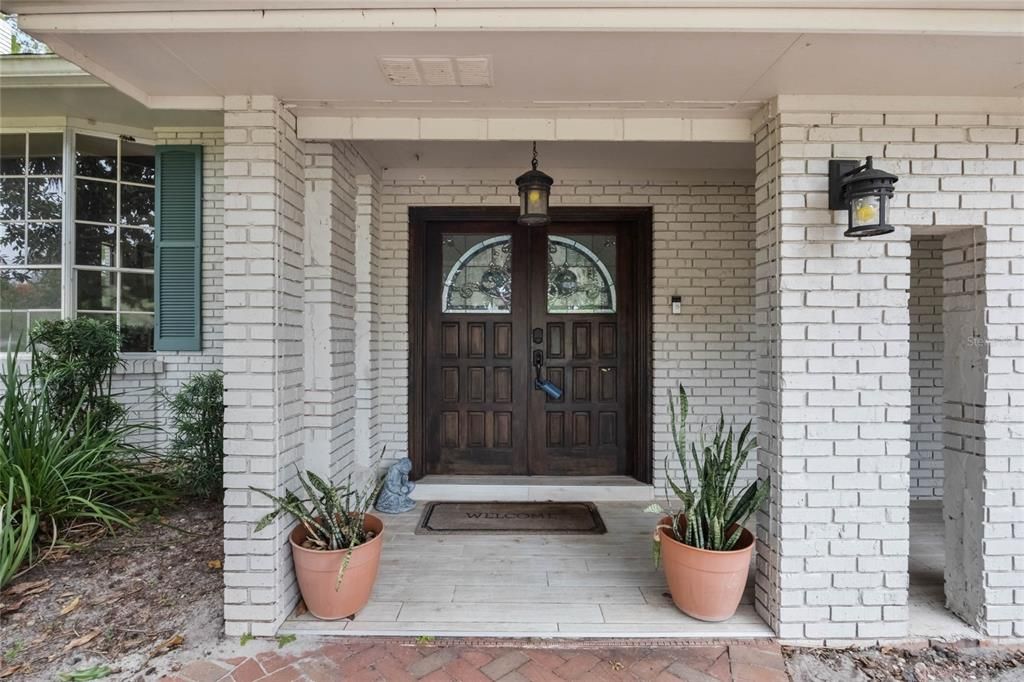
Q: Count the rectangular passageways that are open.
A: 1